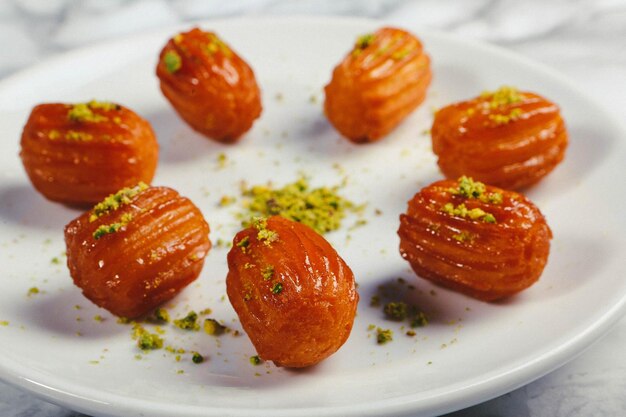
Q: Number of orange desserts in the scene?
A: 7